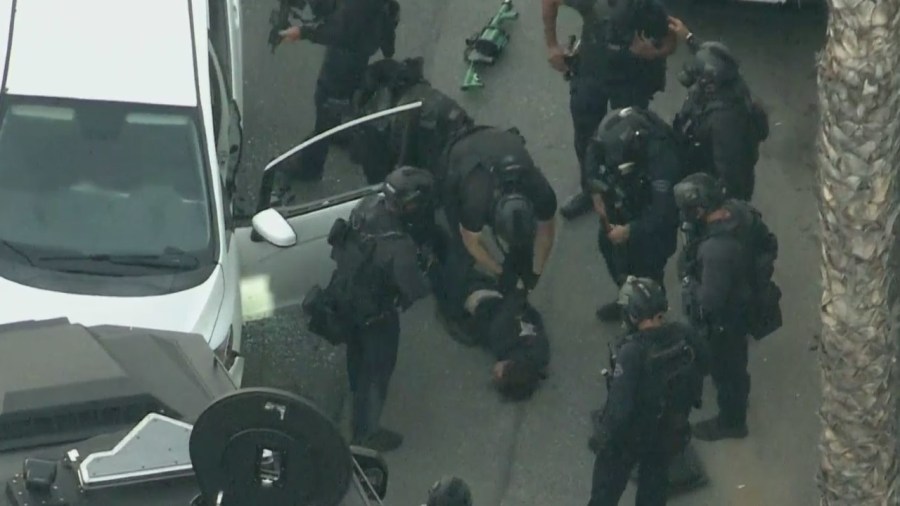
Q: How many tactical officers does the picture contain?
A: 10